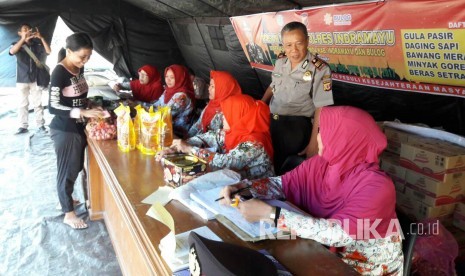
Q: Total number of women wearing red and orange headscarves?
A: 4